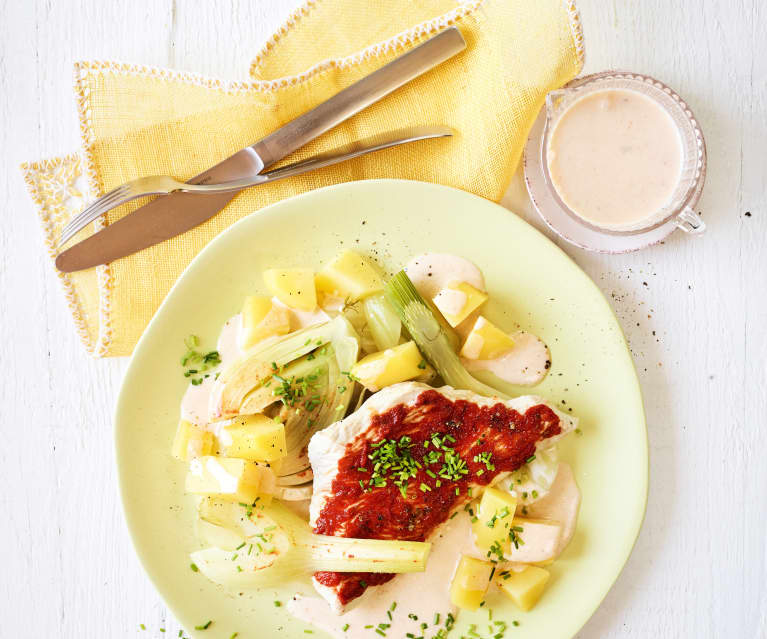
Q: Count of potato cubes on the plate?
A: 13